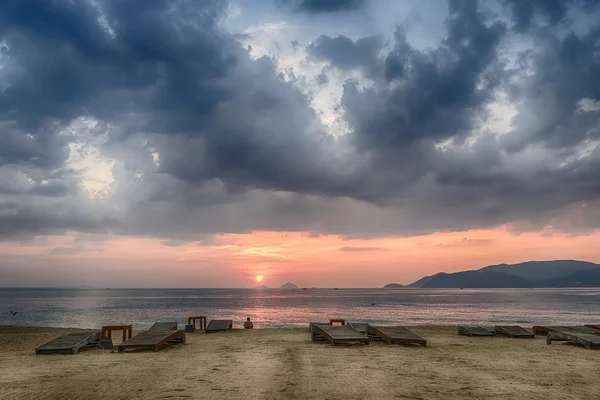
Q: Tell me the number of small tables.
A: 3